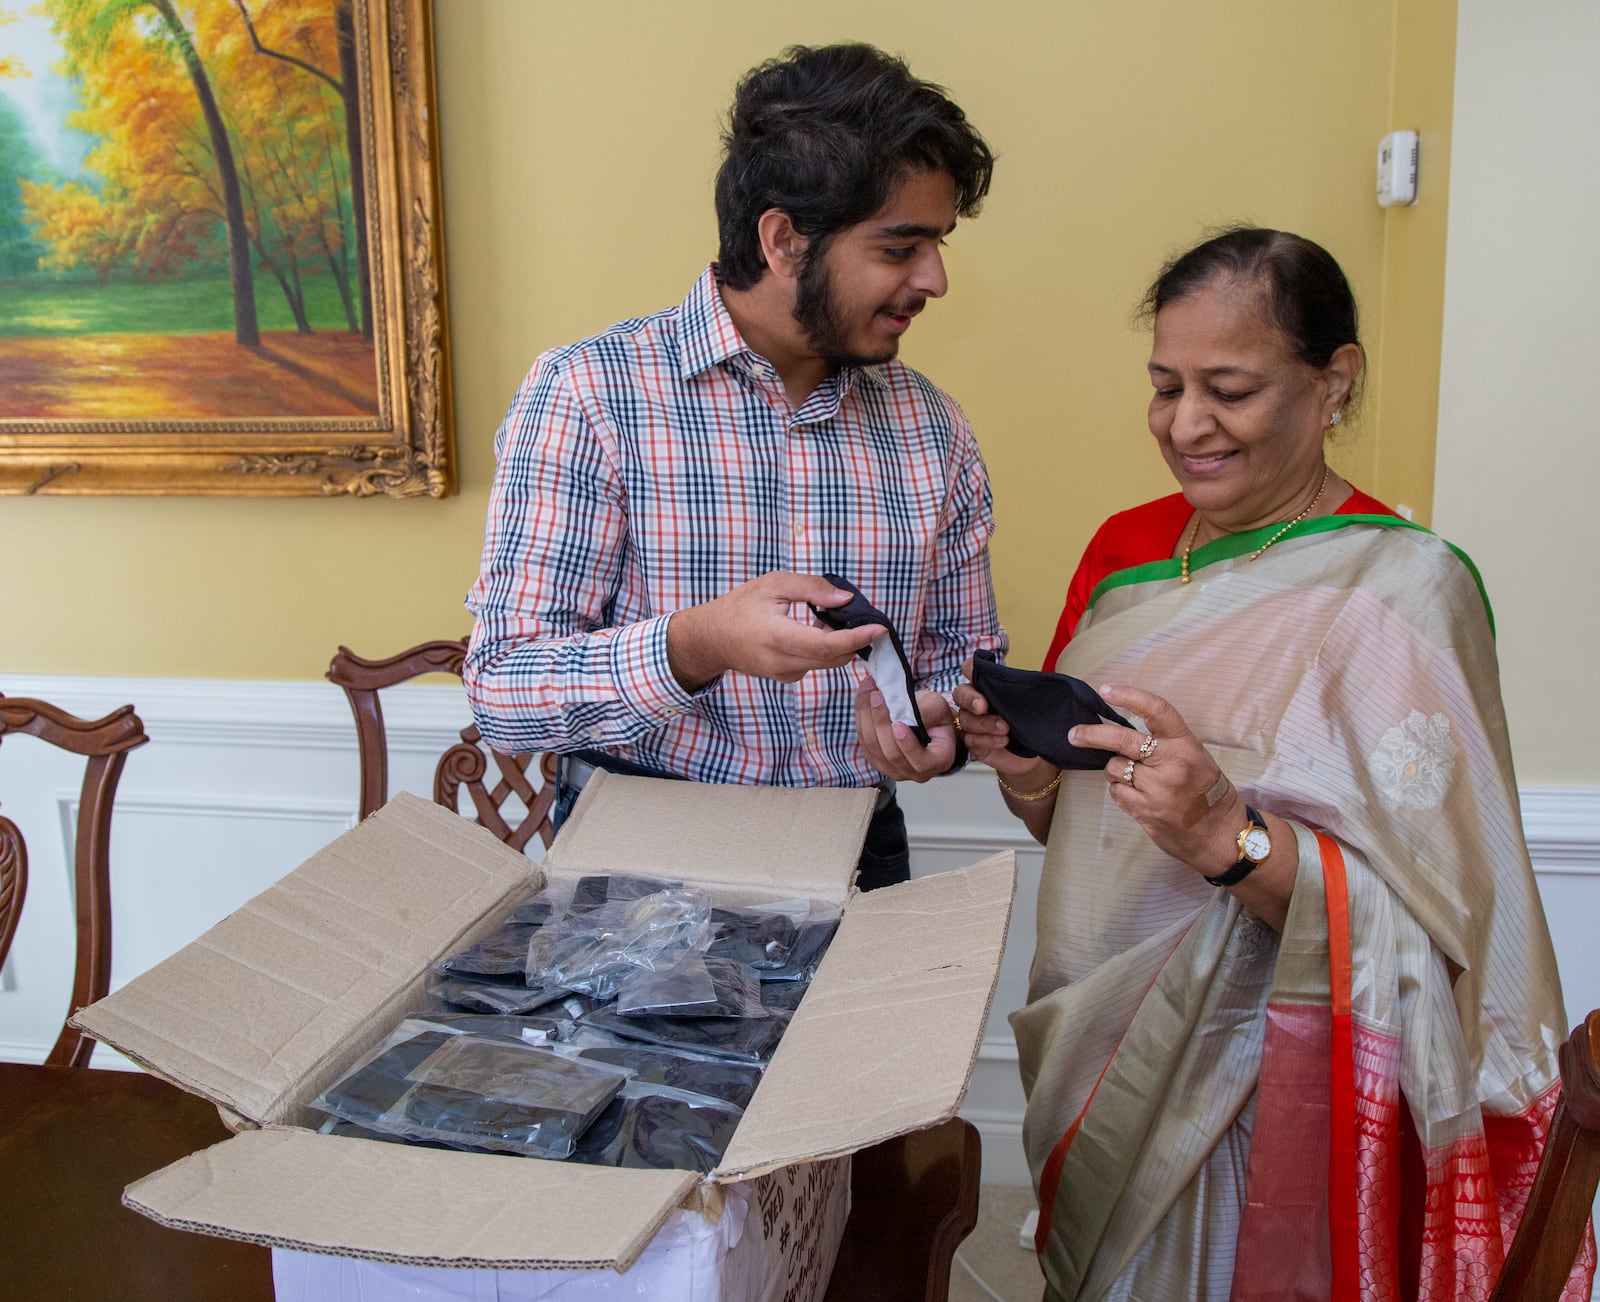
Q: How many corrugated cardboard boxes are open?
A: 1